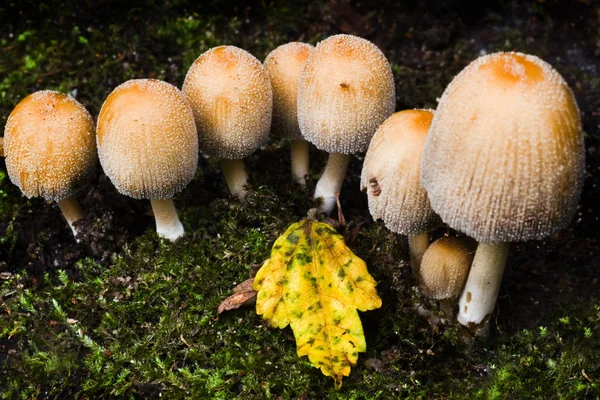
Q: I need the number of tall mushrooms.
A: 7